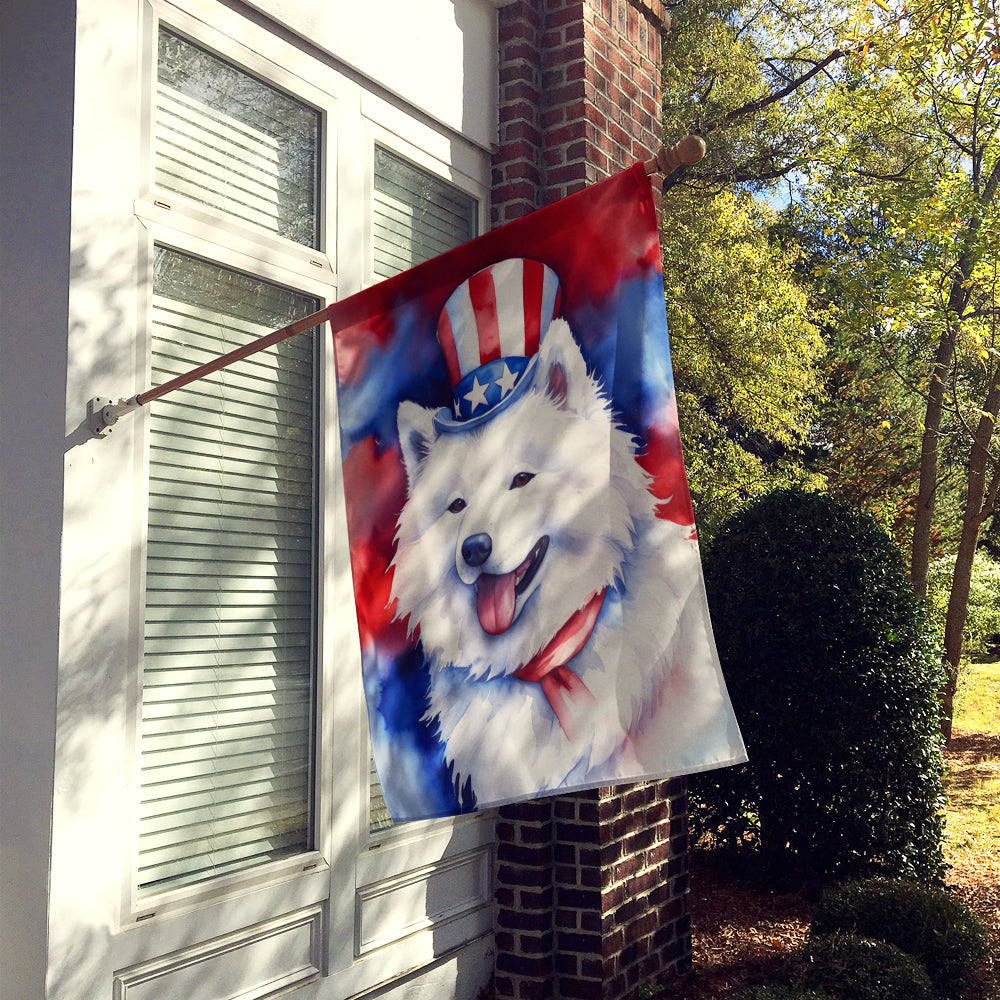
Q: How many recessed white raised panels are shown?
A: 2